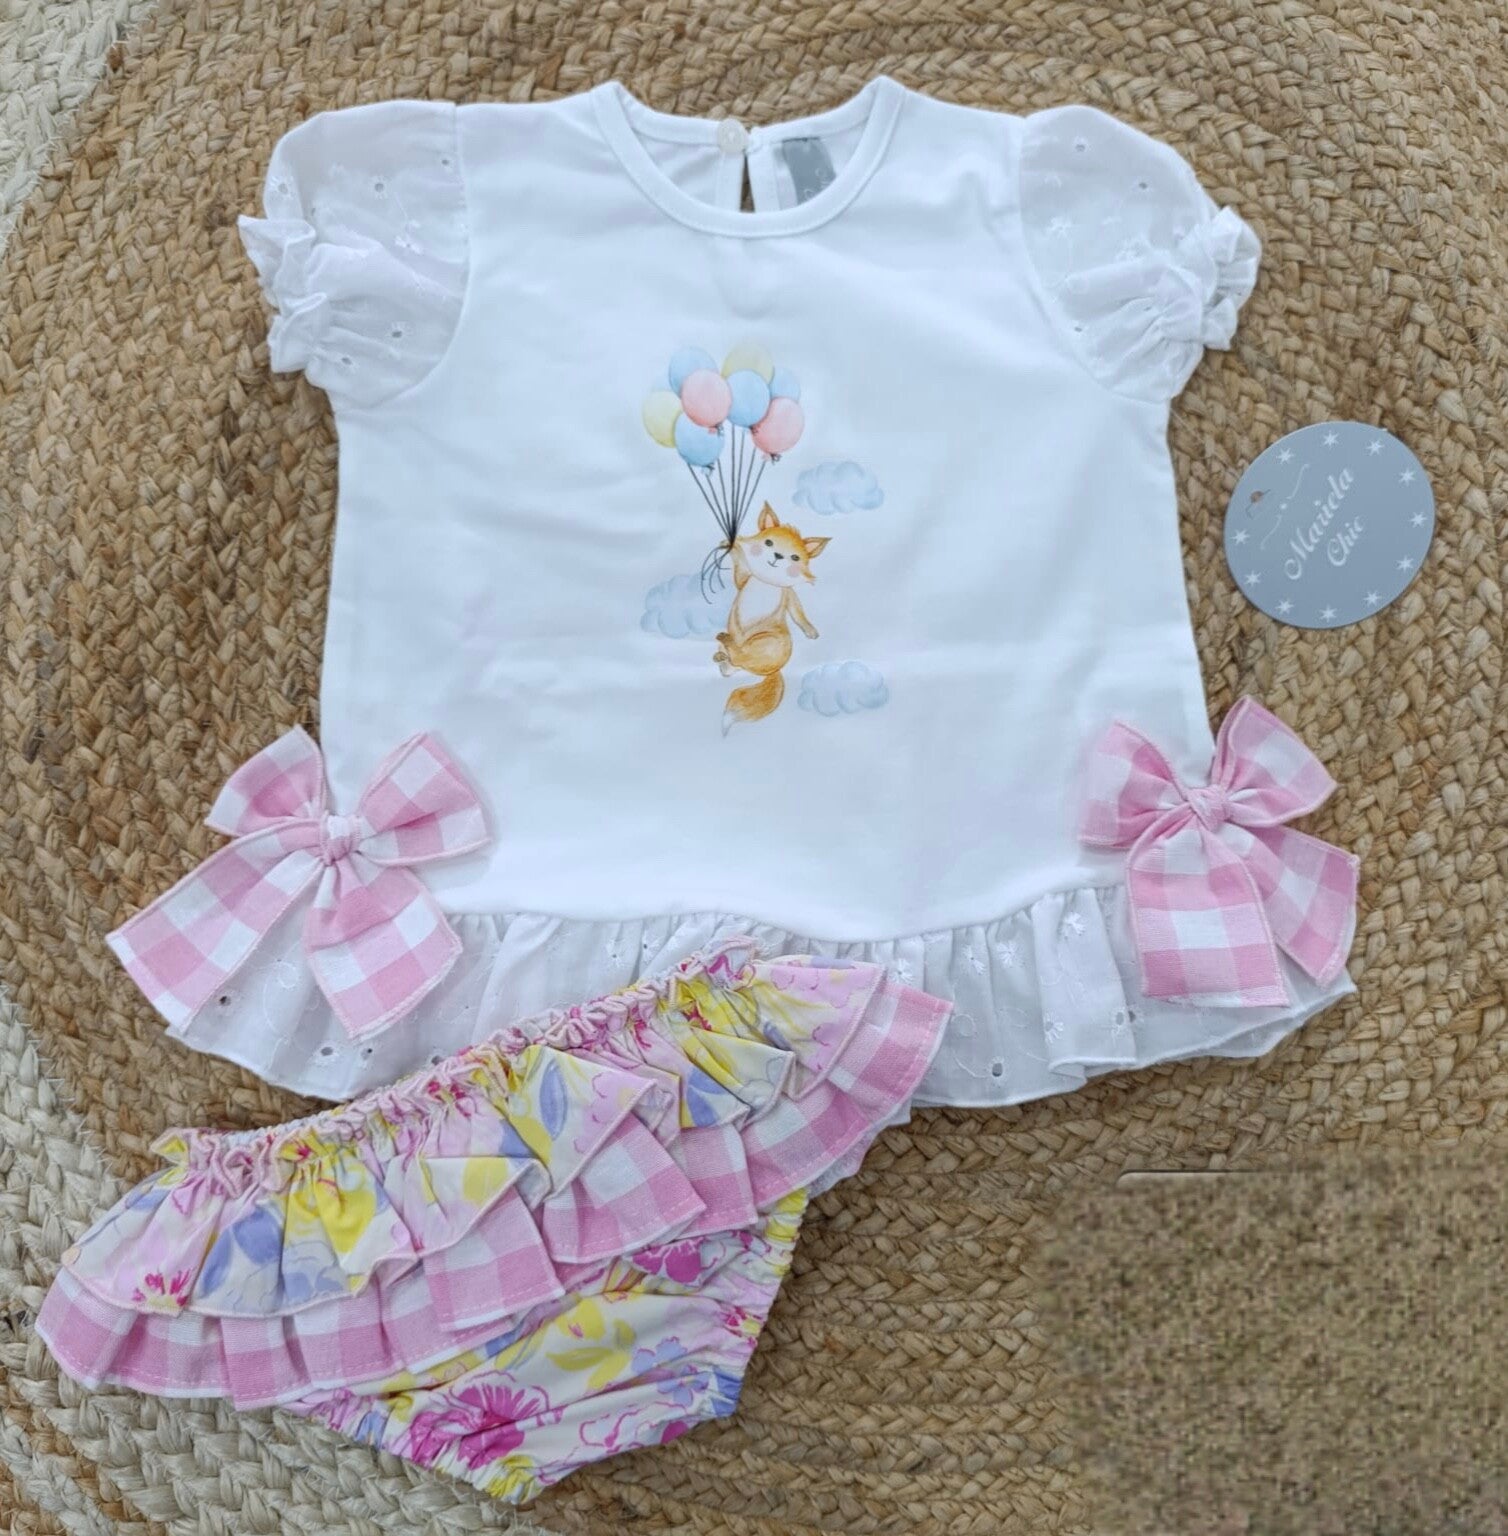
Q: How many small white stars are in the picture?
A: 11